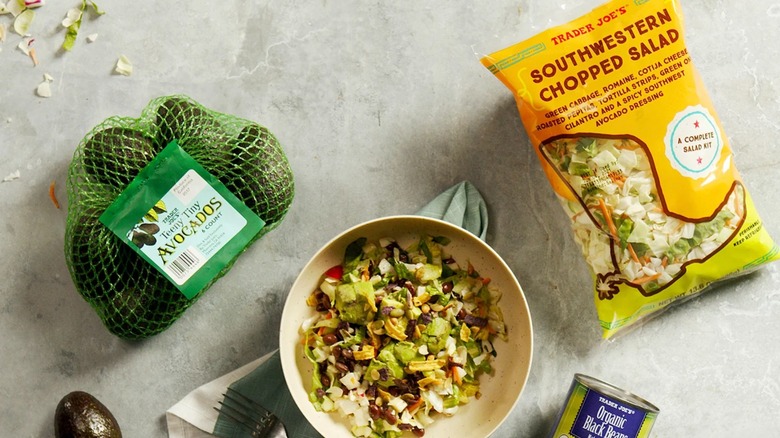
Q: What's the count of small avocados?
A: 7